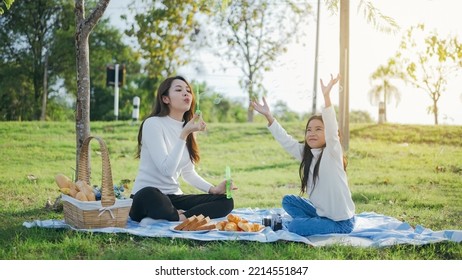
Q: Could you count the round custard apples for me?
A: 0